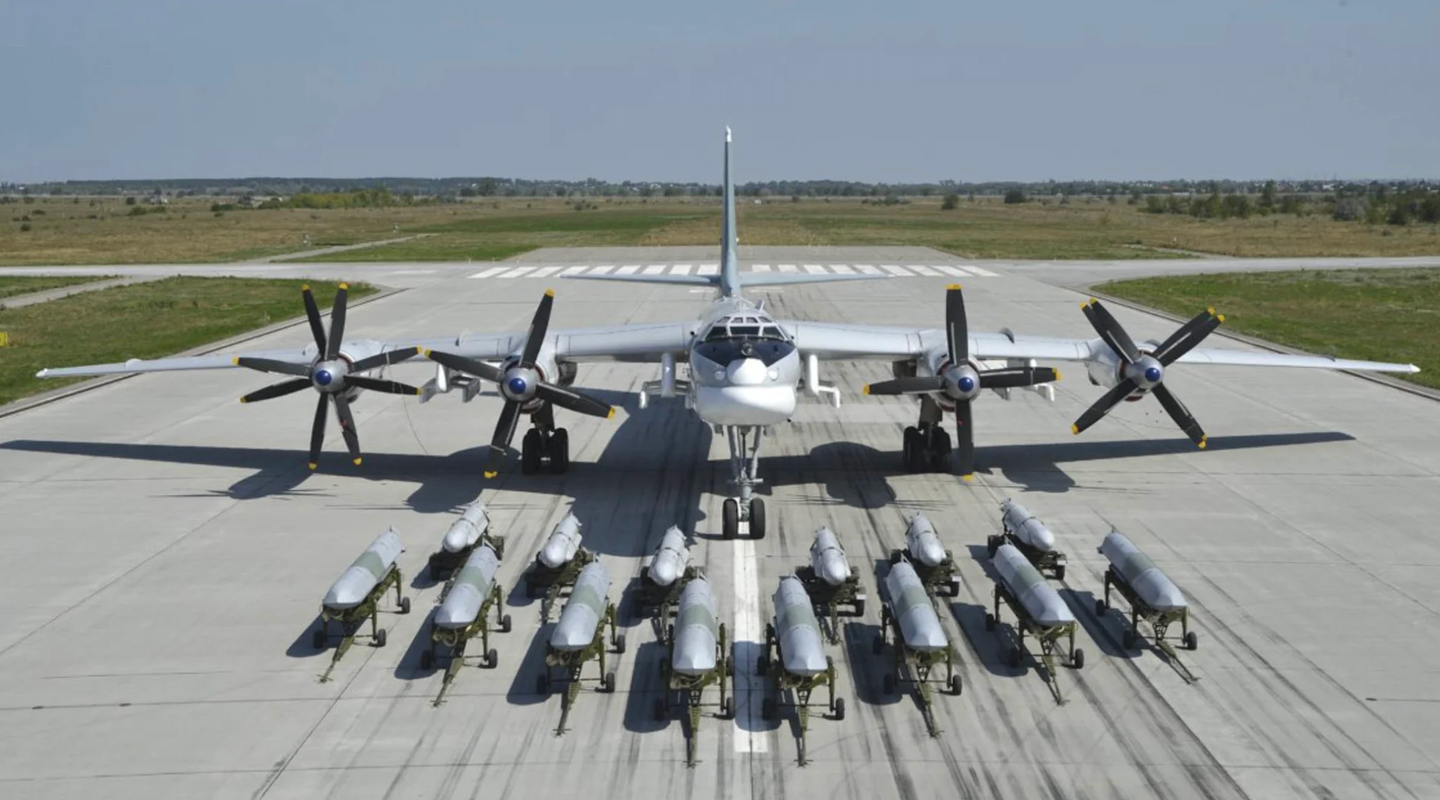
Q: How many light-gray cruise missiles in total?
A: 14